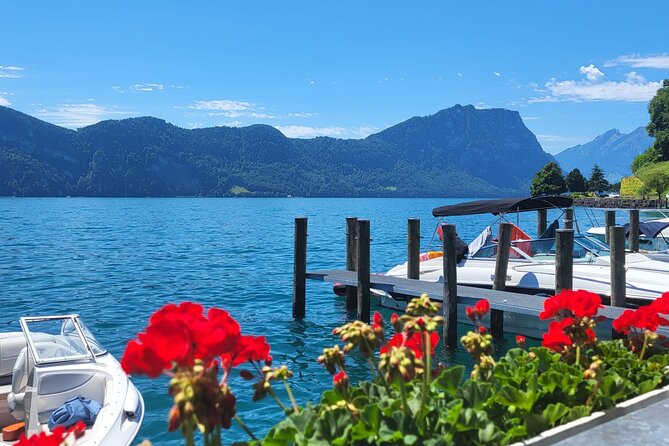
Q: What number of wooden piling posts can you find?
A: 12